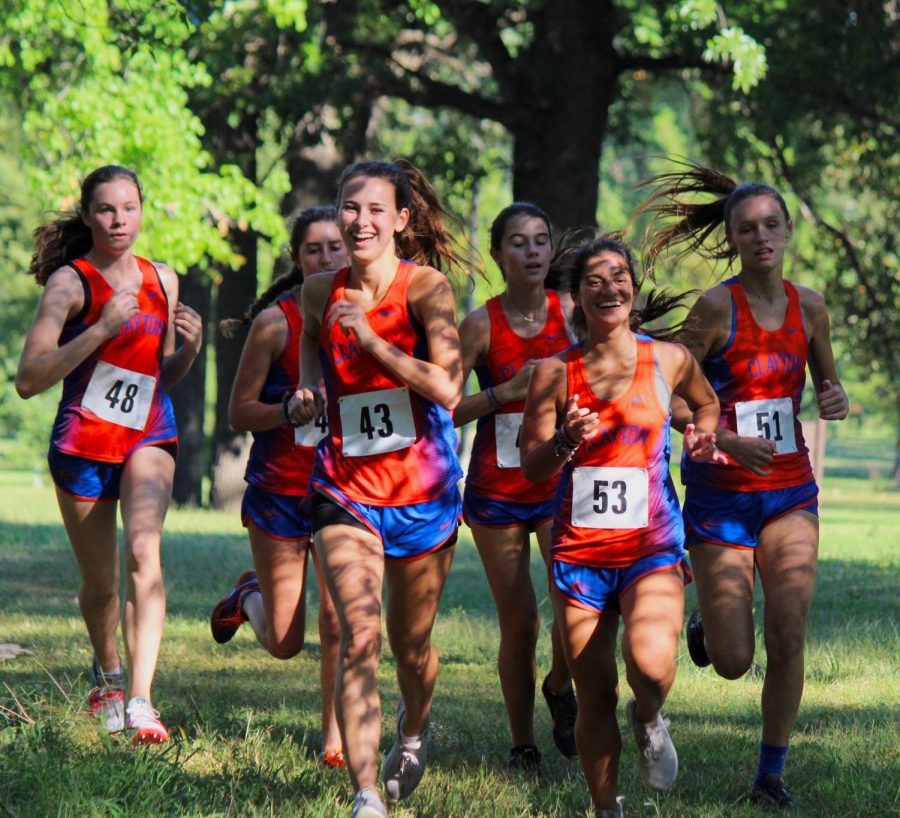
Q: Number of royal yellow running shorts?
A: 0